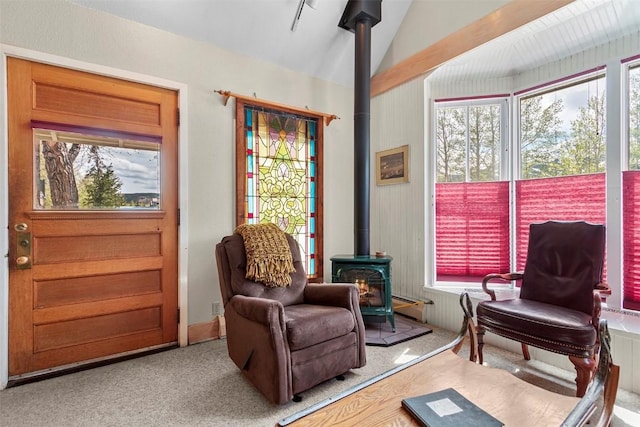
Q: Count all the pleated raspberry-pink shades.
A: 3